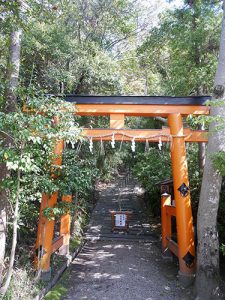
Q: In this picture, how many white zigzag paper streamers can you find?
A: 5